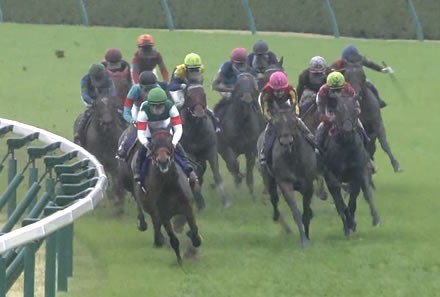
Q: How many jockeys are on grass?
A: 12